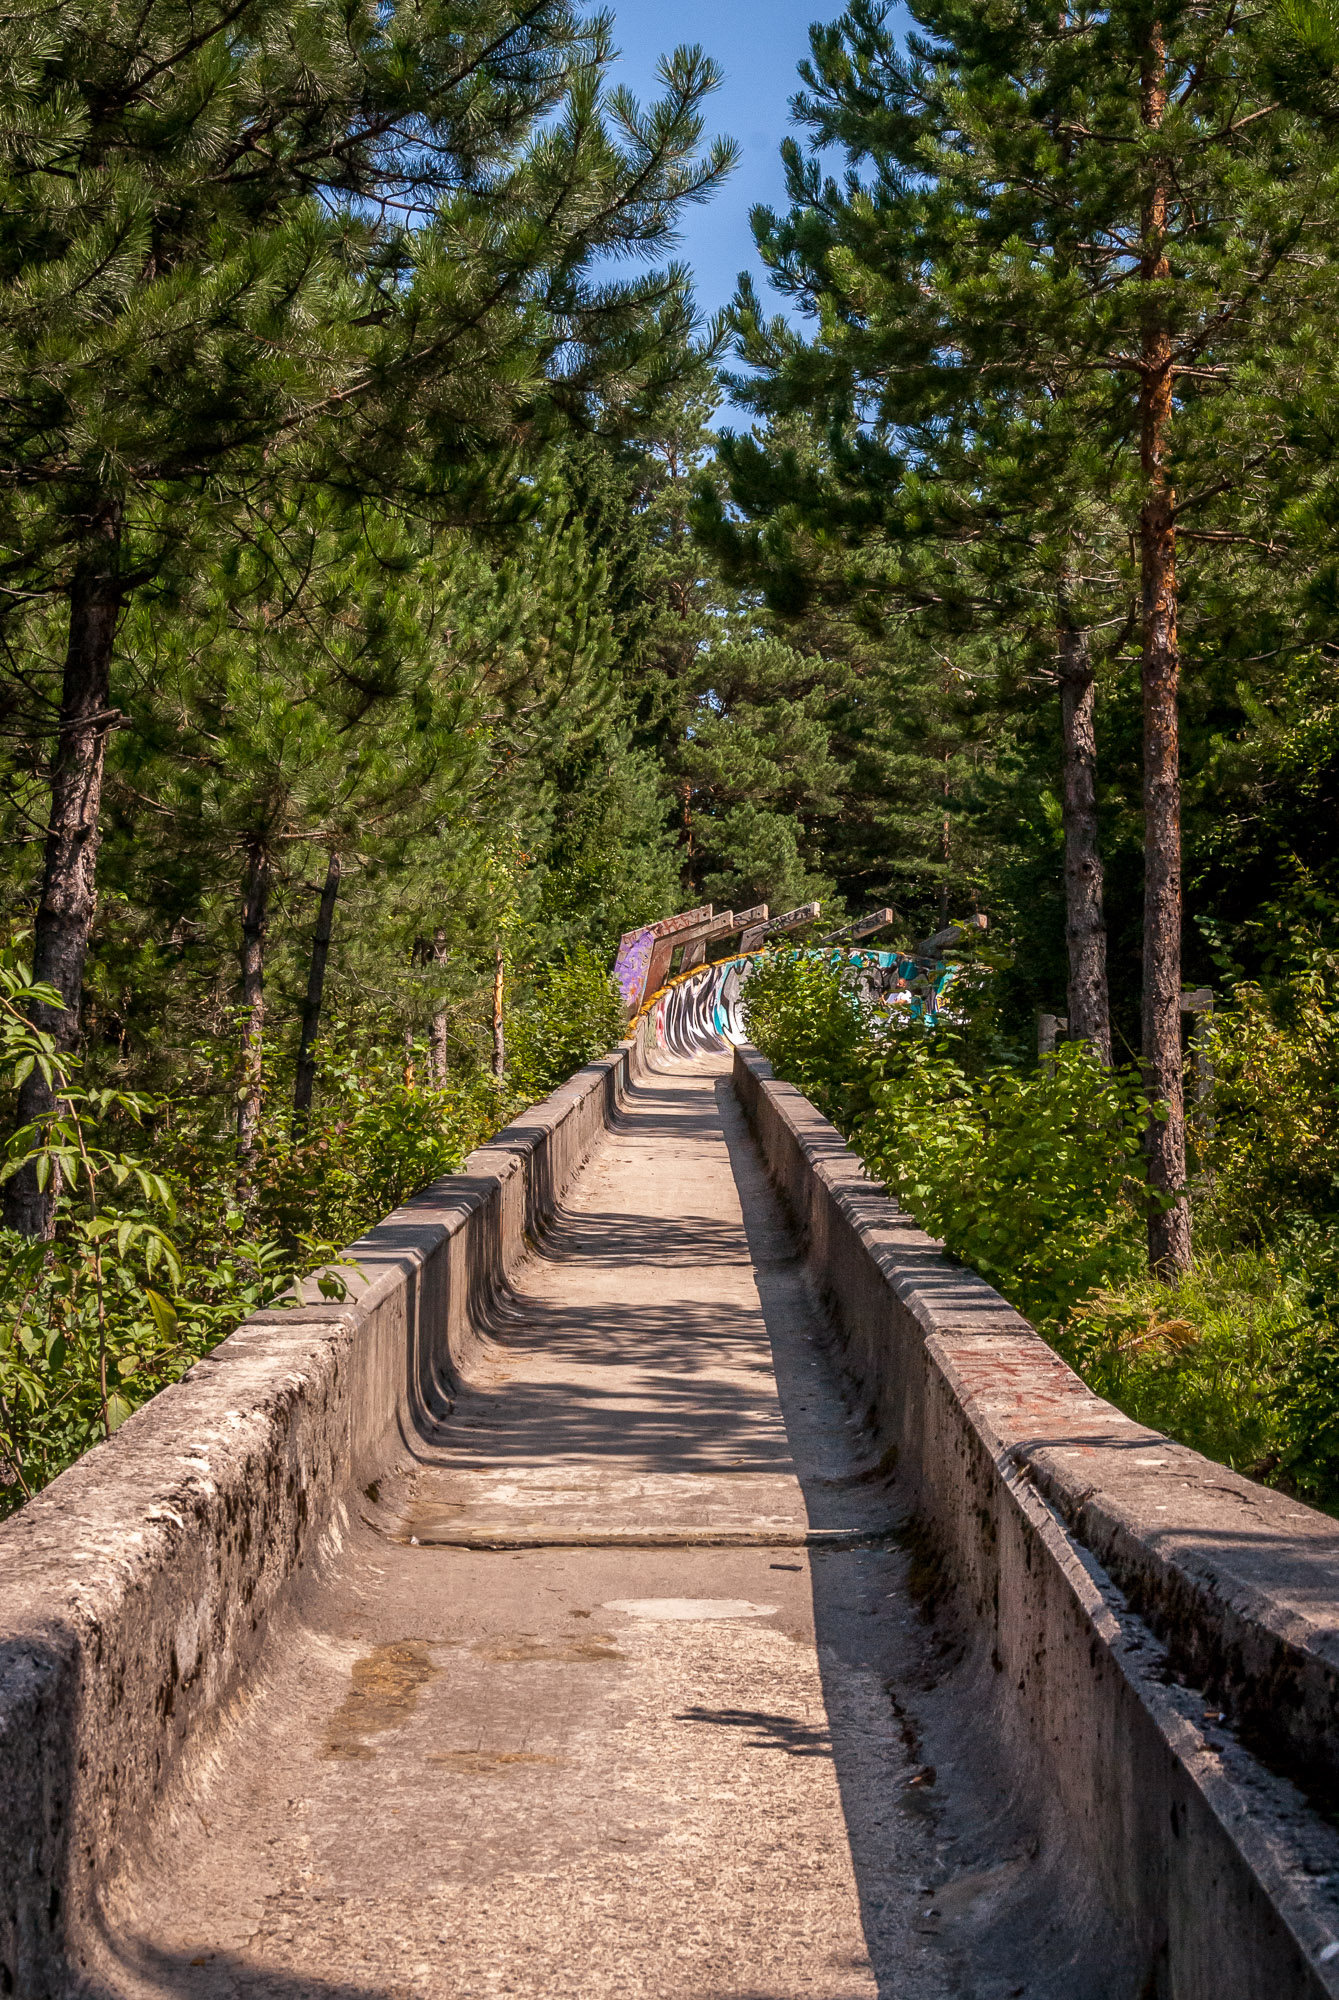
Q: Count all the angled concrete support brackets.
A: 6